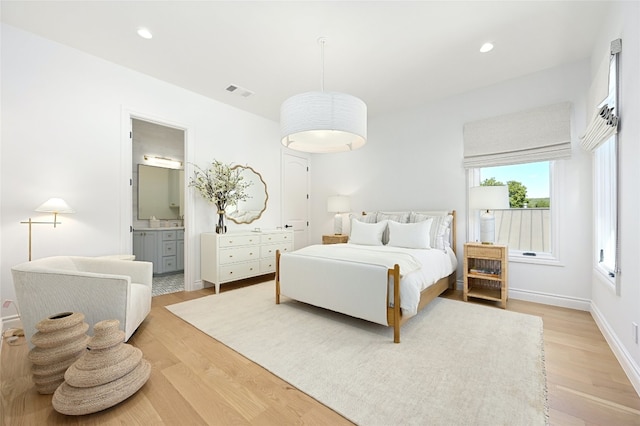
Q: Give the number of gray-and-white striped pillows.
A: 3